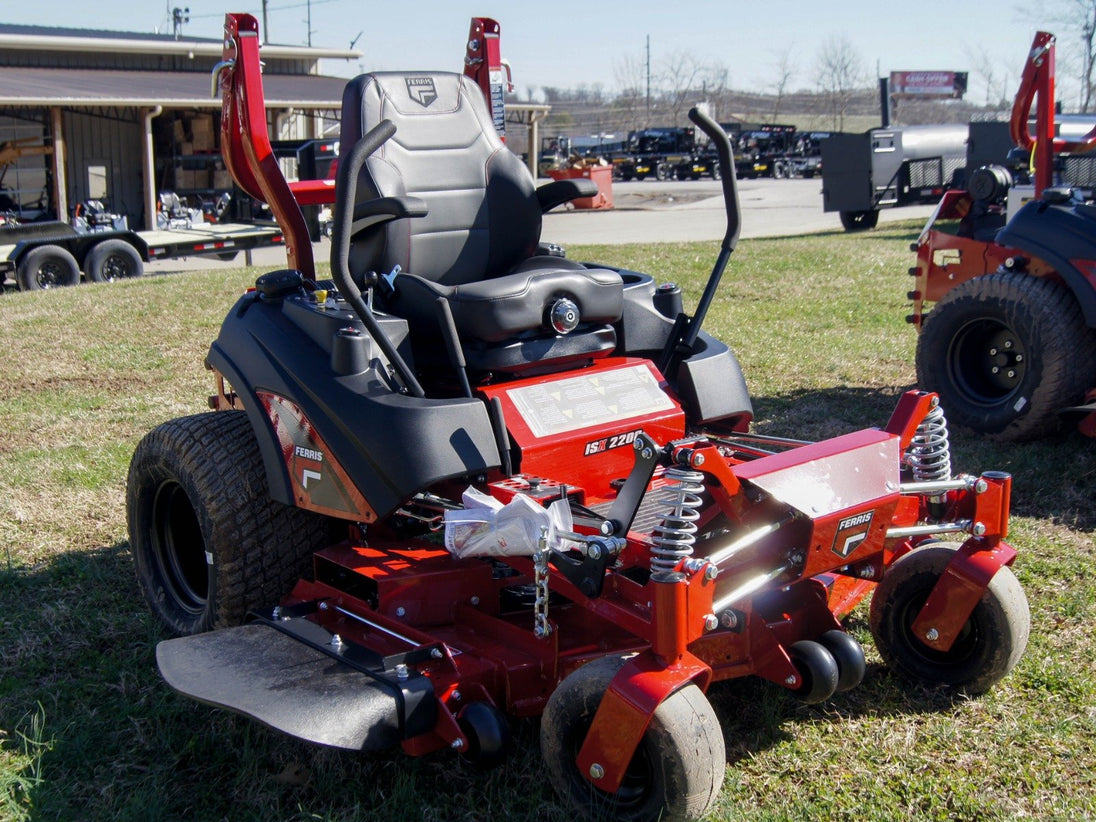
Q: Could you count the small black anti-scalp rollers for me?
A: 3